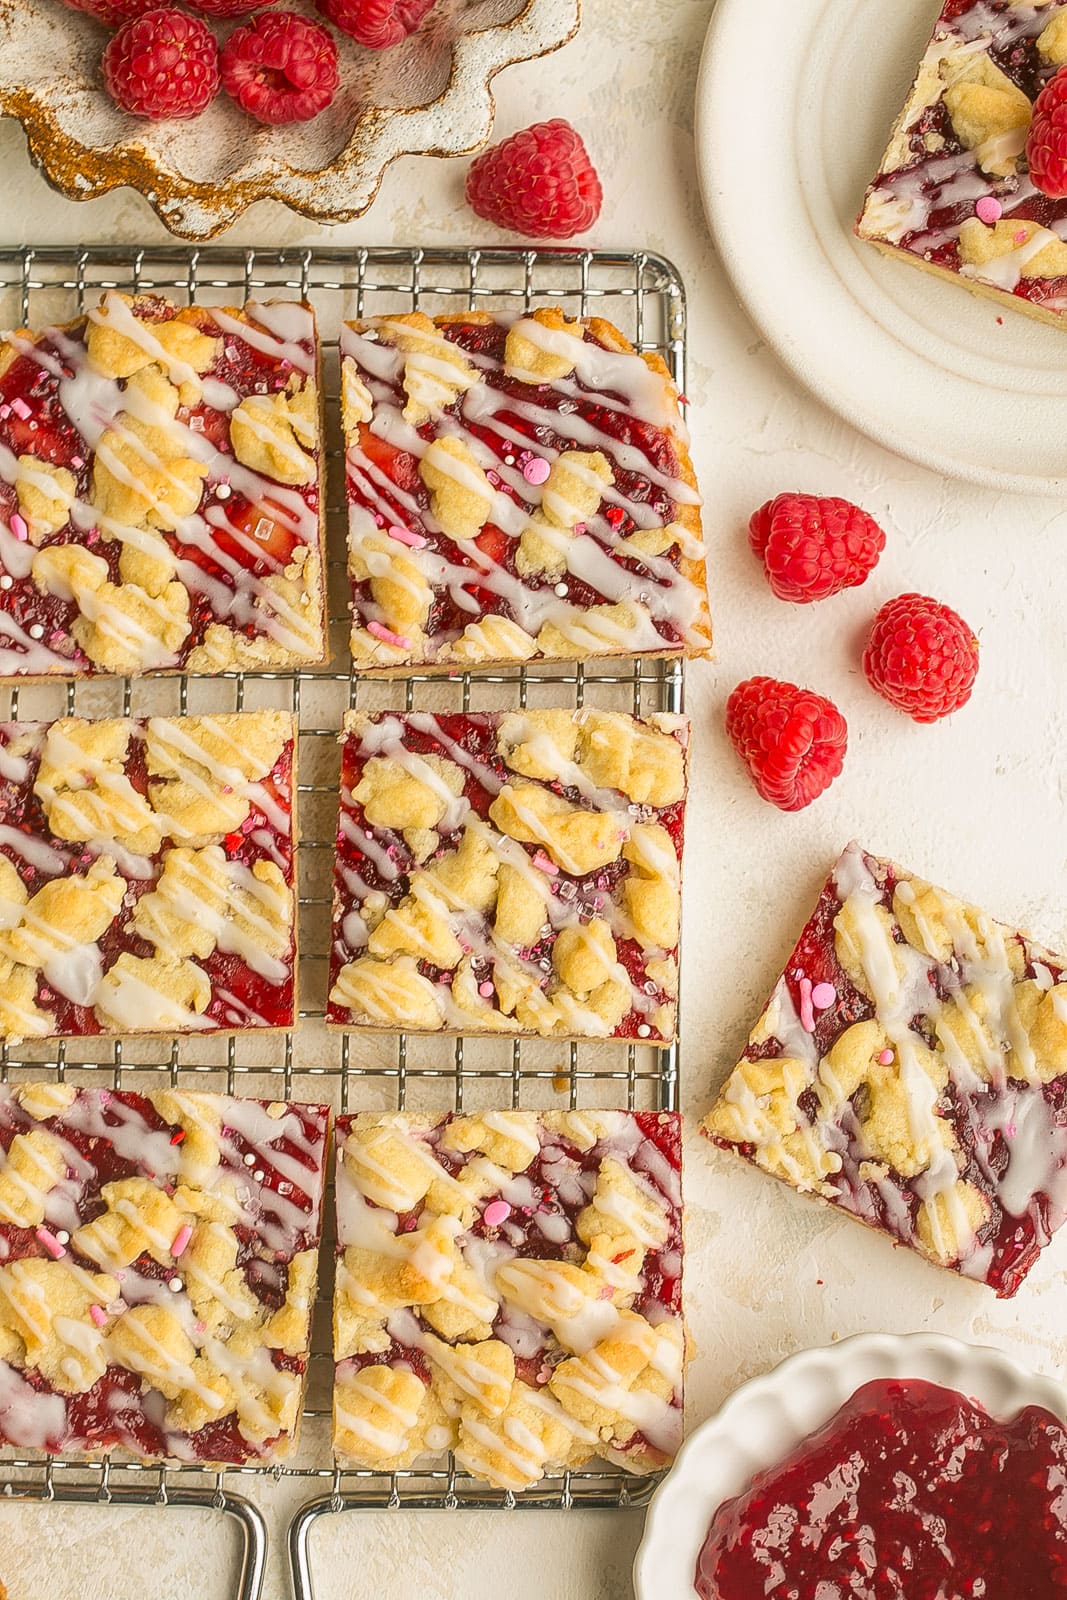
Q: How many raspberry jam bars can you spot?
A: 8